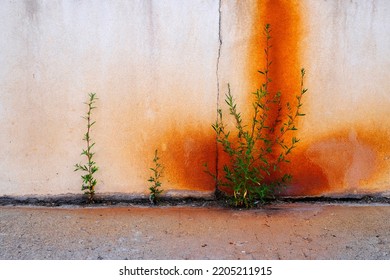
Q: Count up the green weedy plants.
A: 3